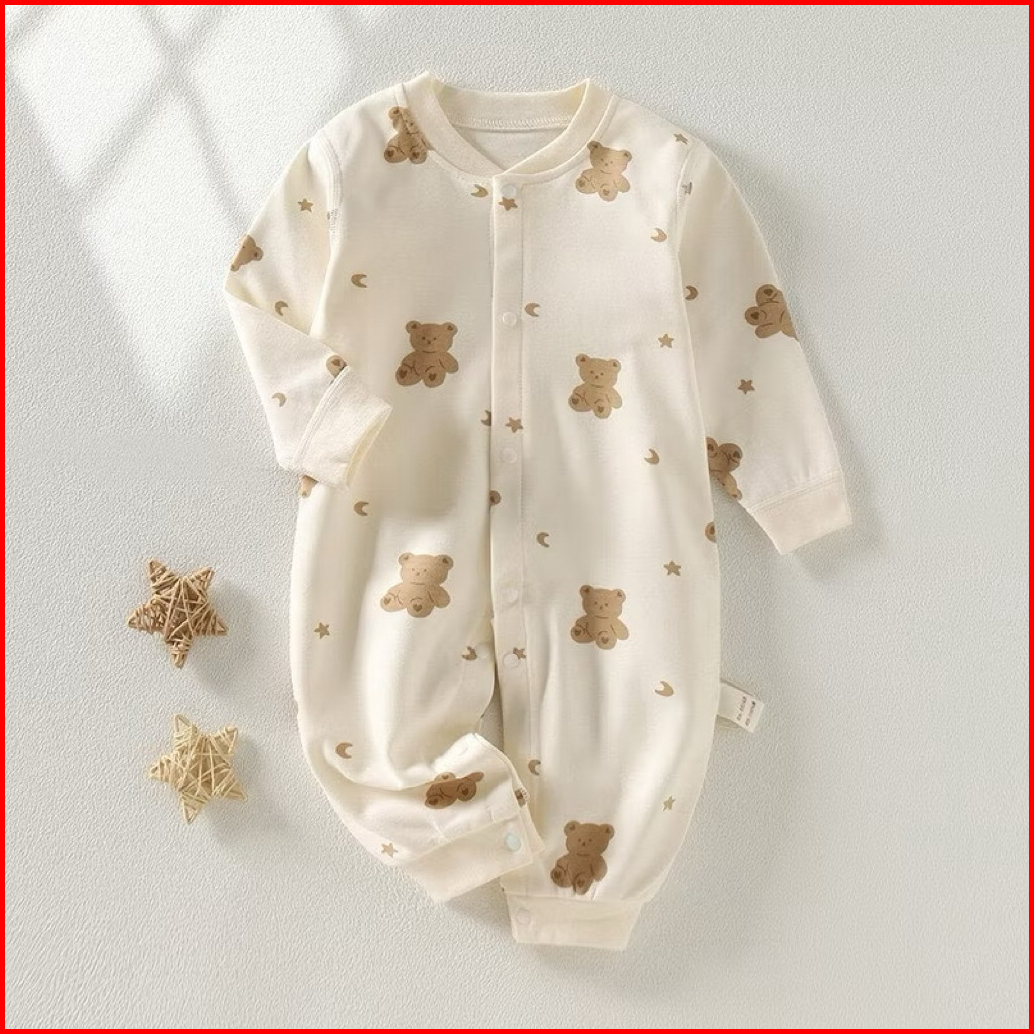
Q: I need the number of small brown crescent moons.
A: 15